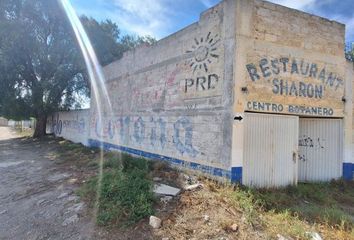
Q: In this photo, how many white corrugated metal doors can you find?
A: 2